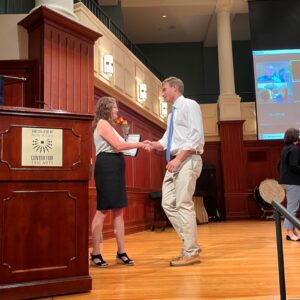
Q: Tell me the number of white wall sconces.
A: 3